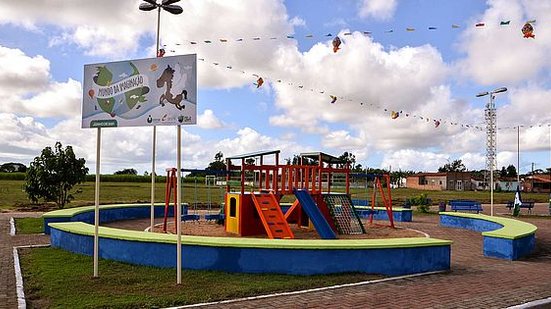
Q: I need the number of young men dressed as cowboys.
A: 0